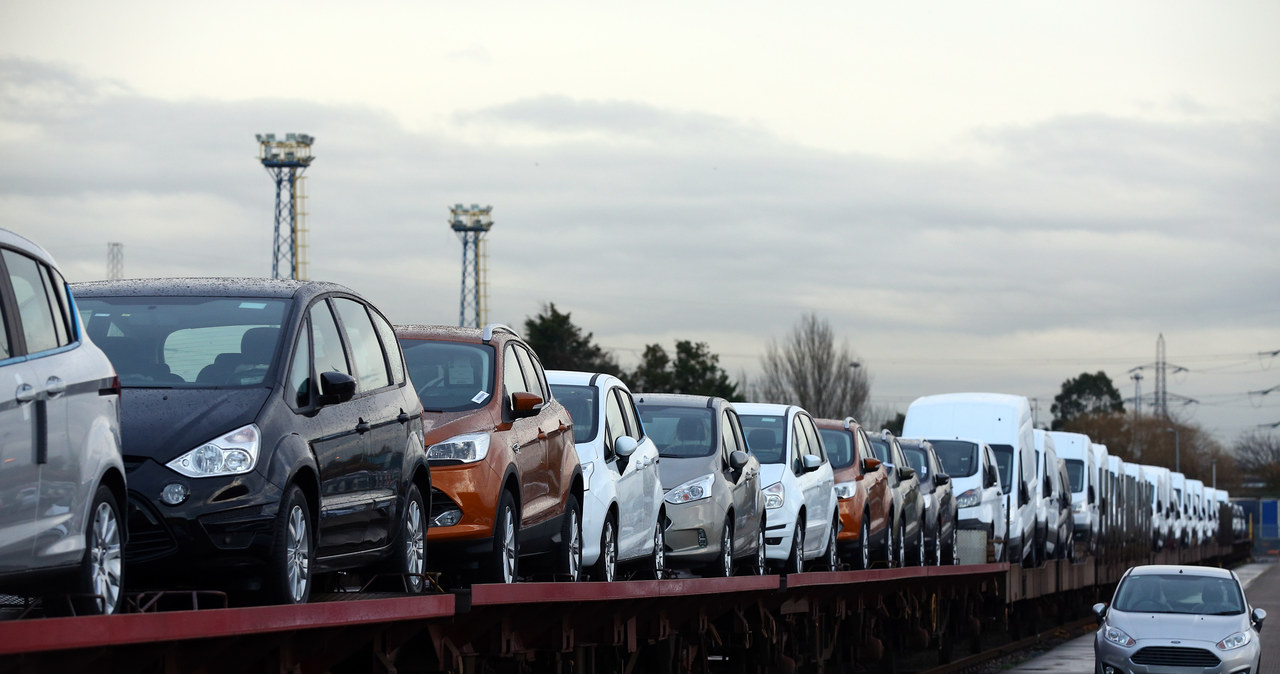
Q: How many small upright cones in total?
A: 0